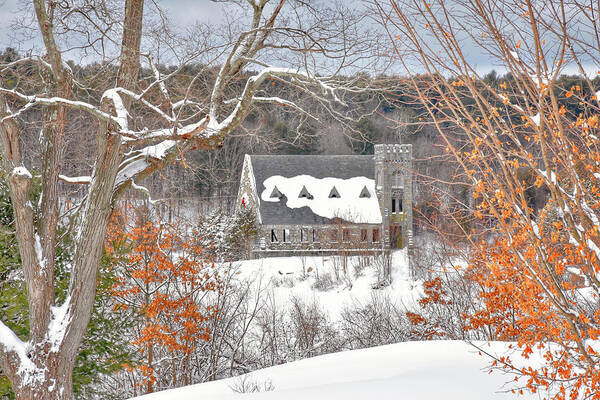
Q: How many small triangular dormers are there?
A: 4